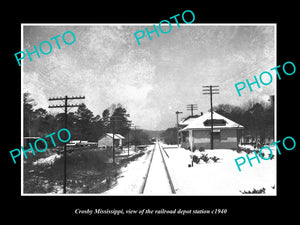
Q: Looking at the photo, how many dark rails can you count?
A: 2